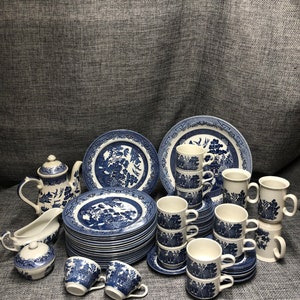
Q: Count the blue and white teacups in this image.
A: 12